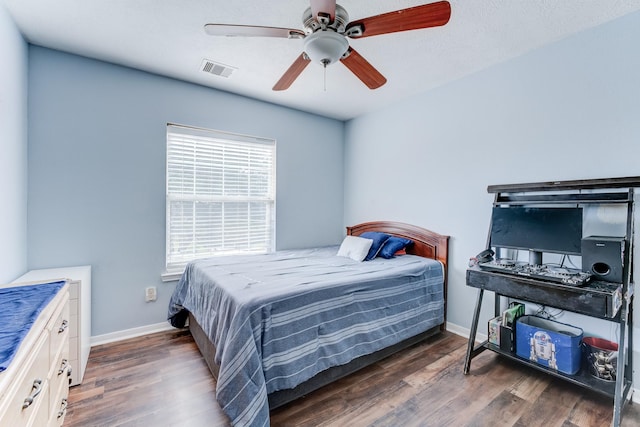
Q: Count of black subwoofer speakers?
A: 1